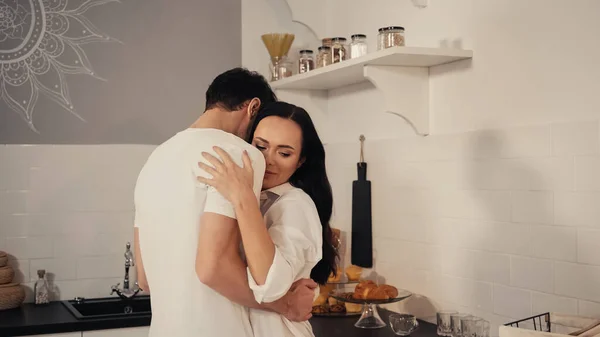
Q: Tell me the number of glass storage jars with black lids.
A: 5